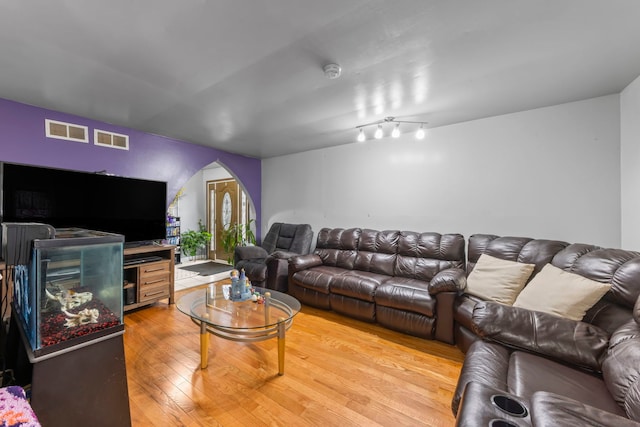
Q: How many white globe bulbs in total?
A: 4